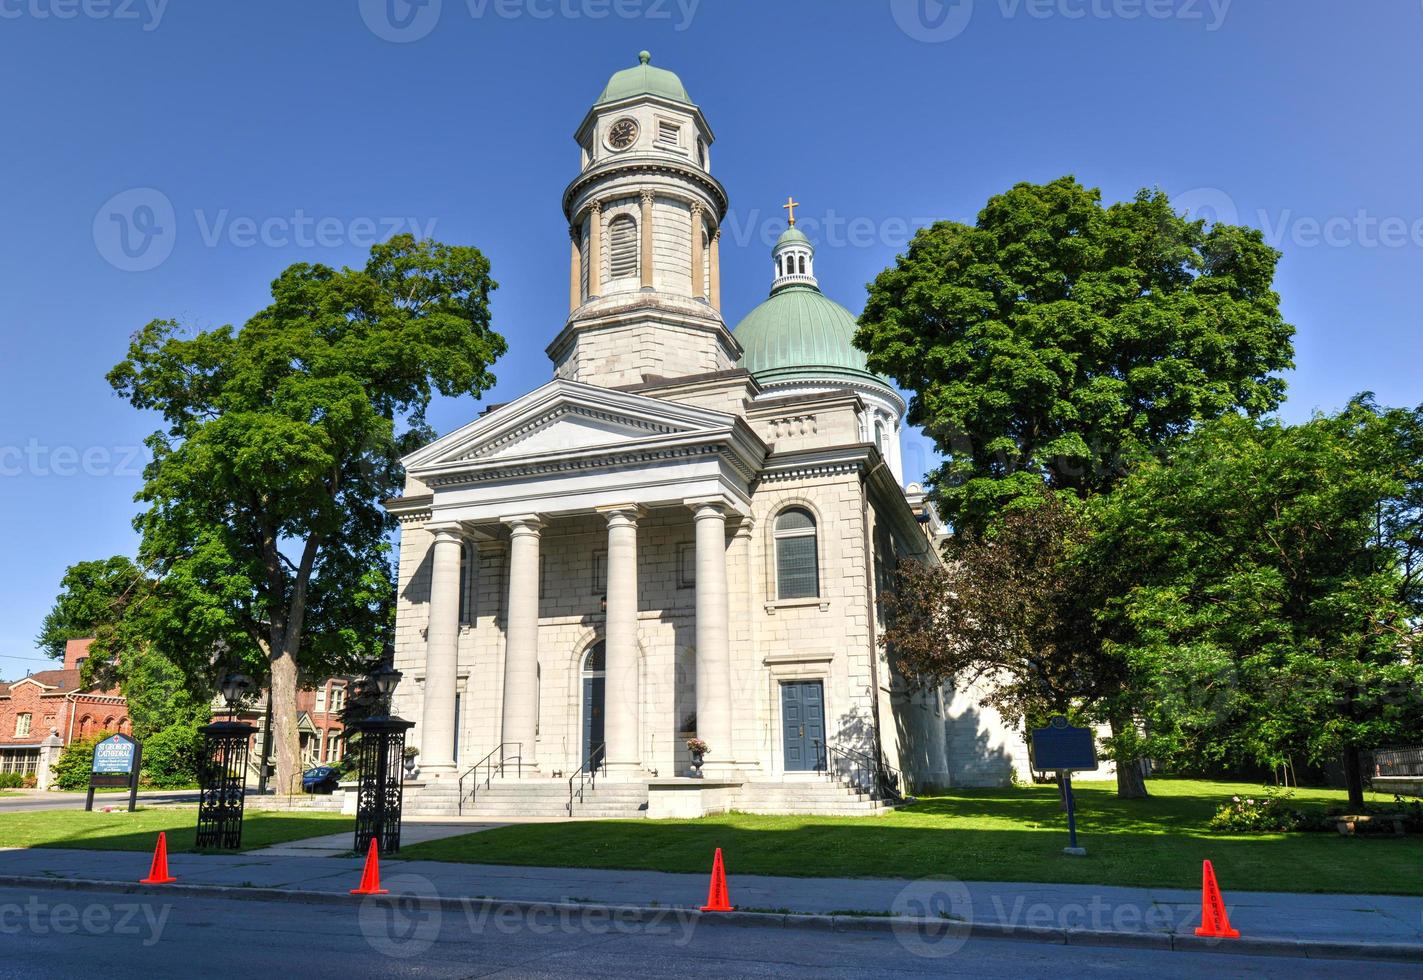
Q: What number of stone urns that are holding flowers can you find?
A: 2